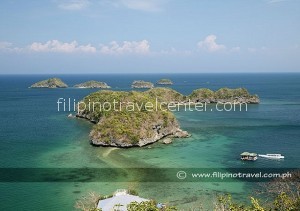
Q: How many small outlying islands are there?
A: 4